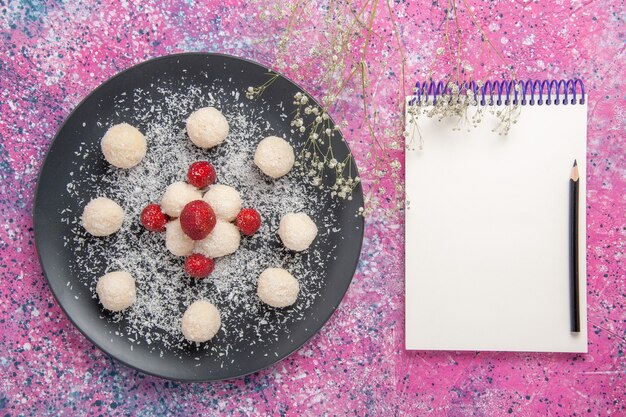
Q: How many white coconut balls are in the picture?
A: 12